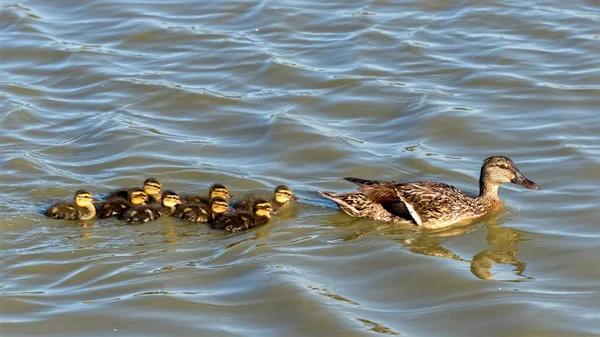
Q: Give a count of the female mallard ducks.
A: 1